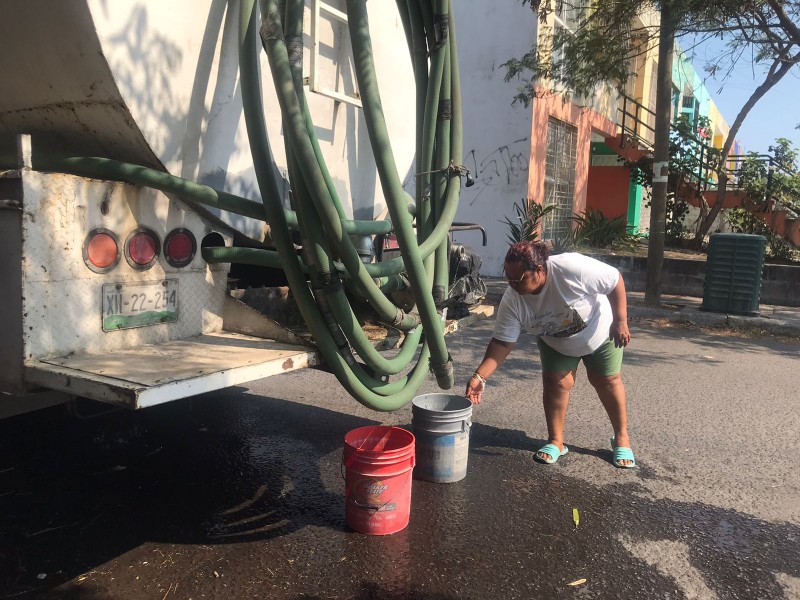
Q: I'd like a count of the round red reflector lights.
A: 3